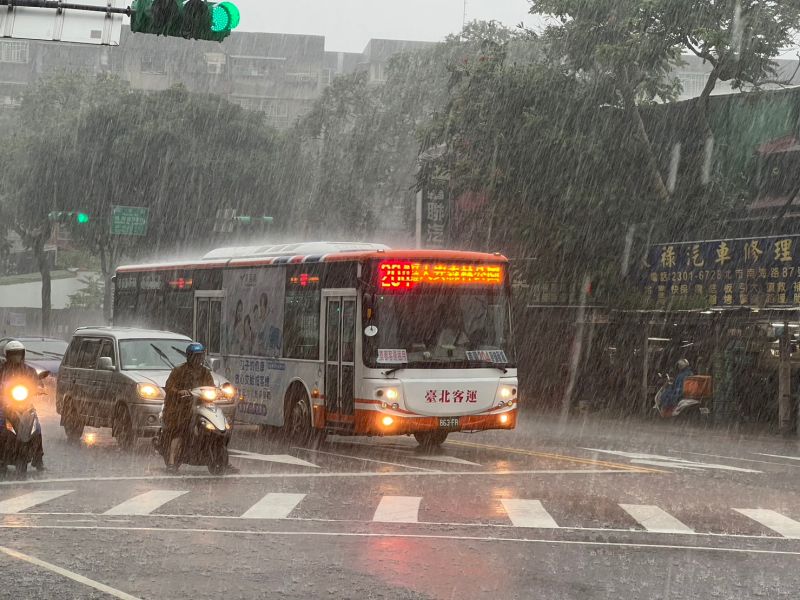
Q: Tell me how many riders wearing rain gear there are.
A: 3